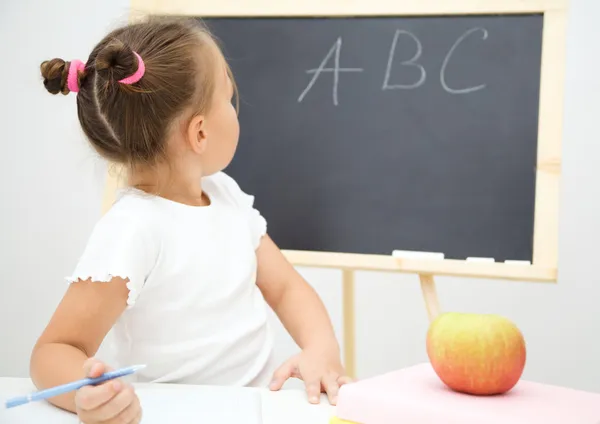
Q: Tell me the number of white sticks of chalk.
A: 3